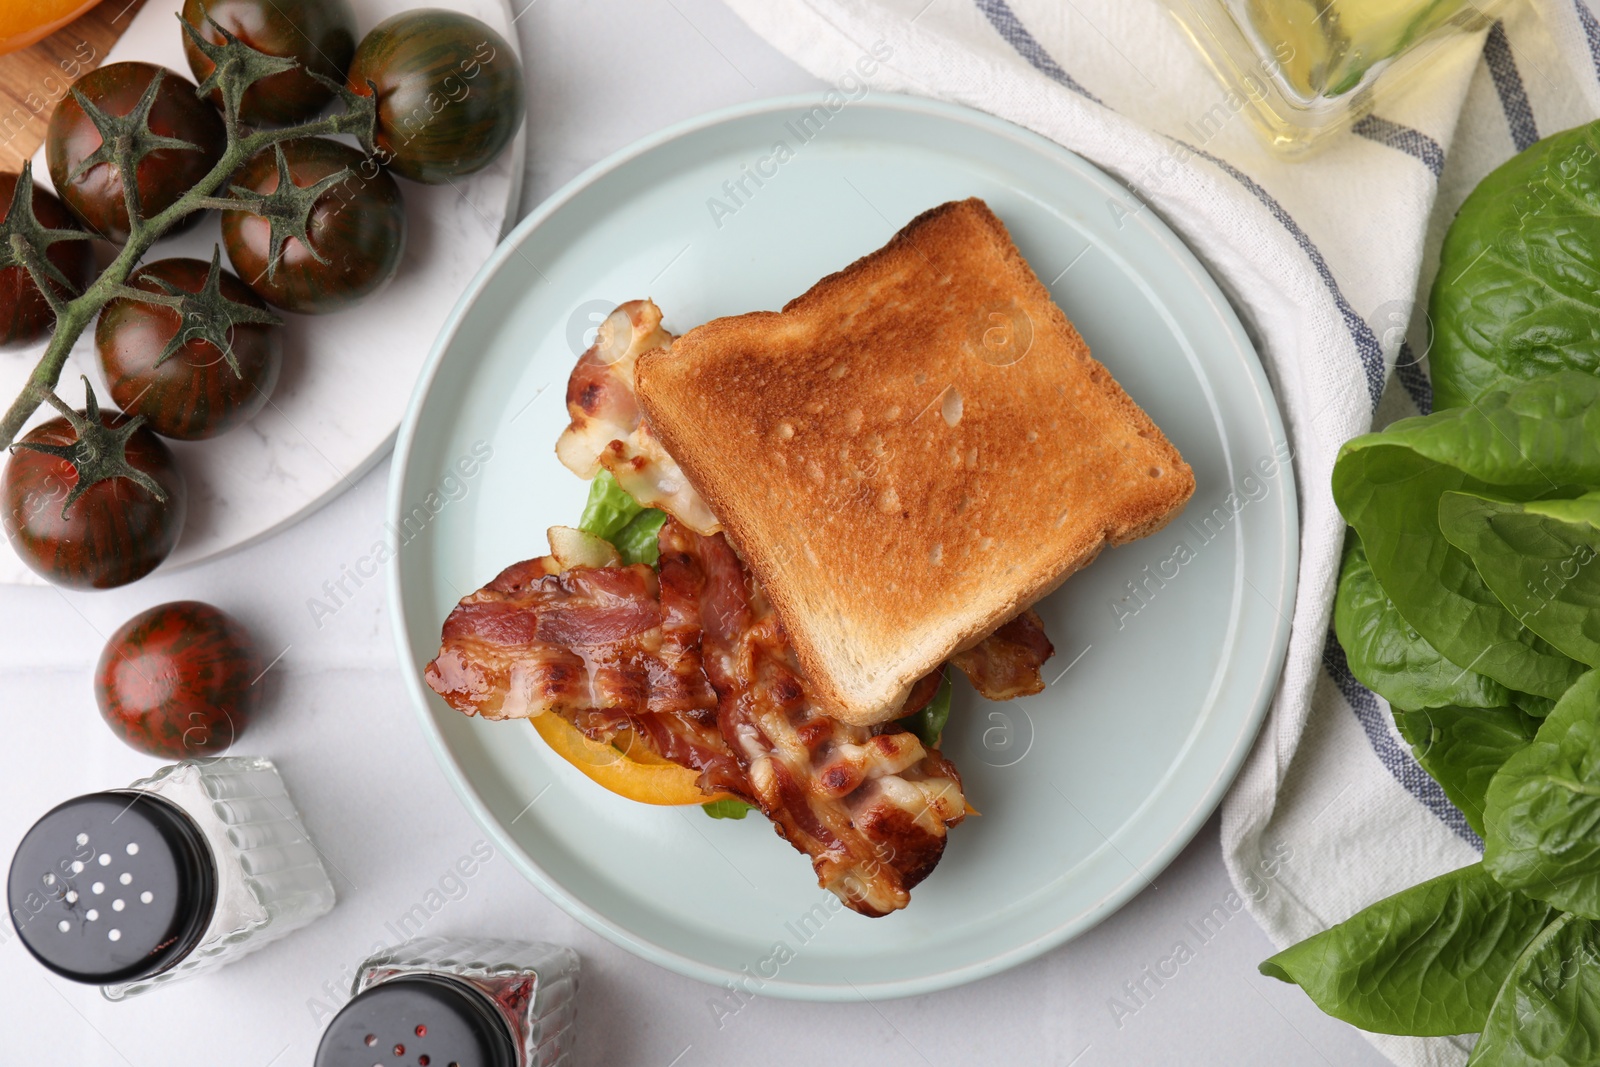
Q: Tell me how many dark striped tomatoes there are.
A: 8